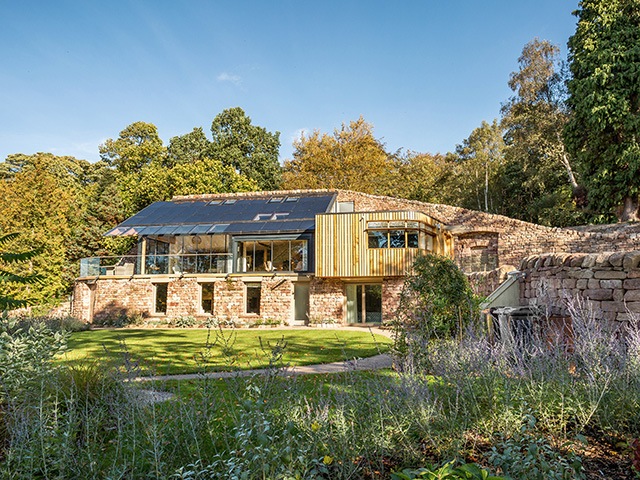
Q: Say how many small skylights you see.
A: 6